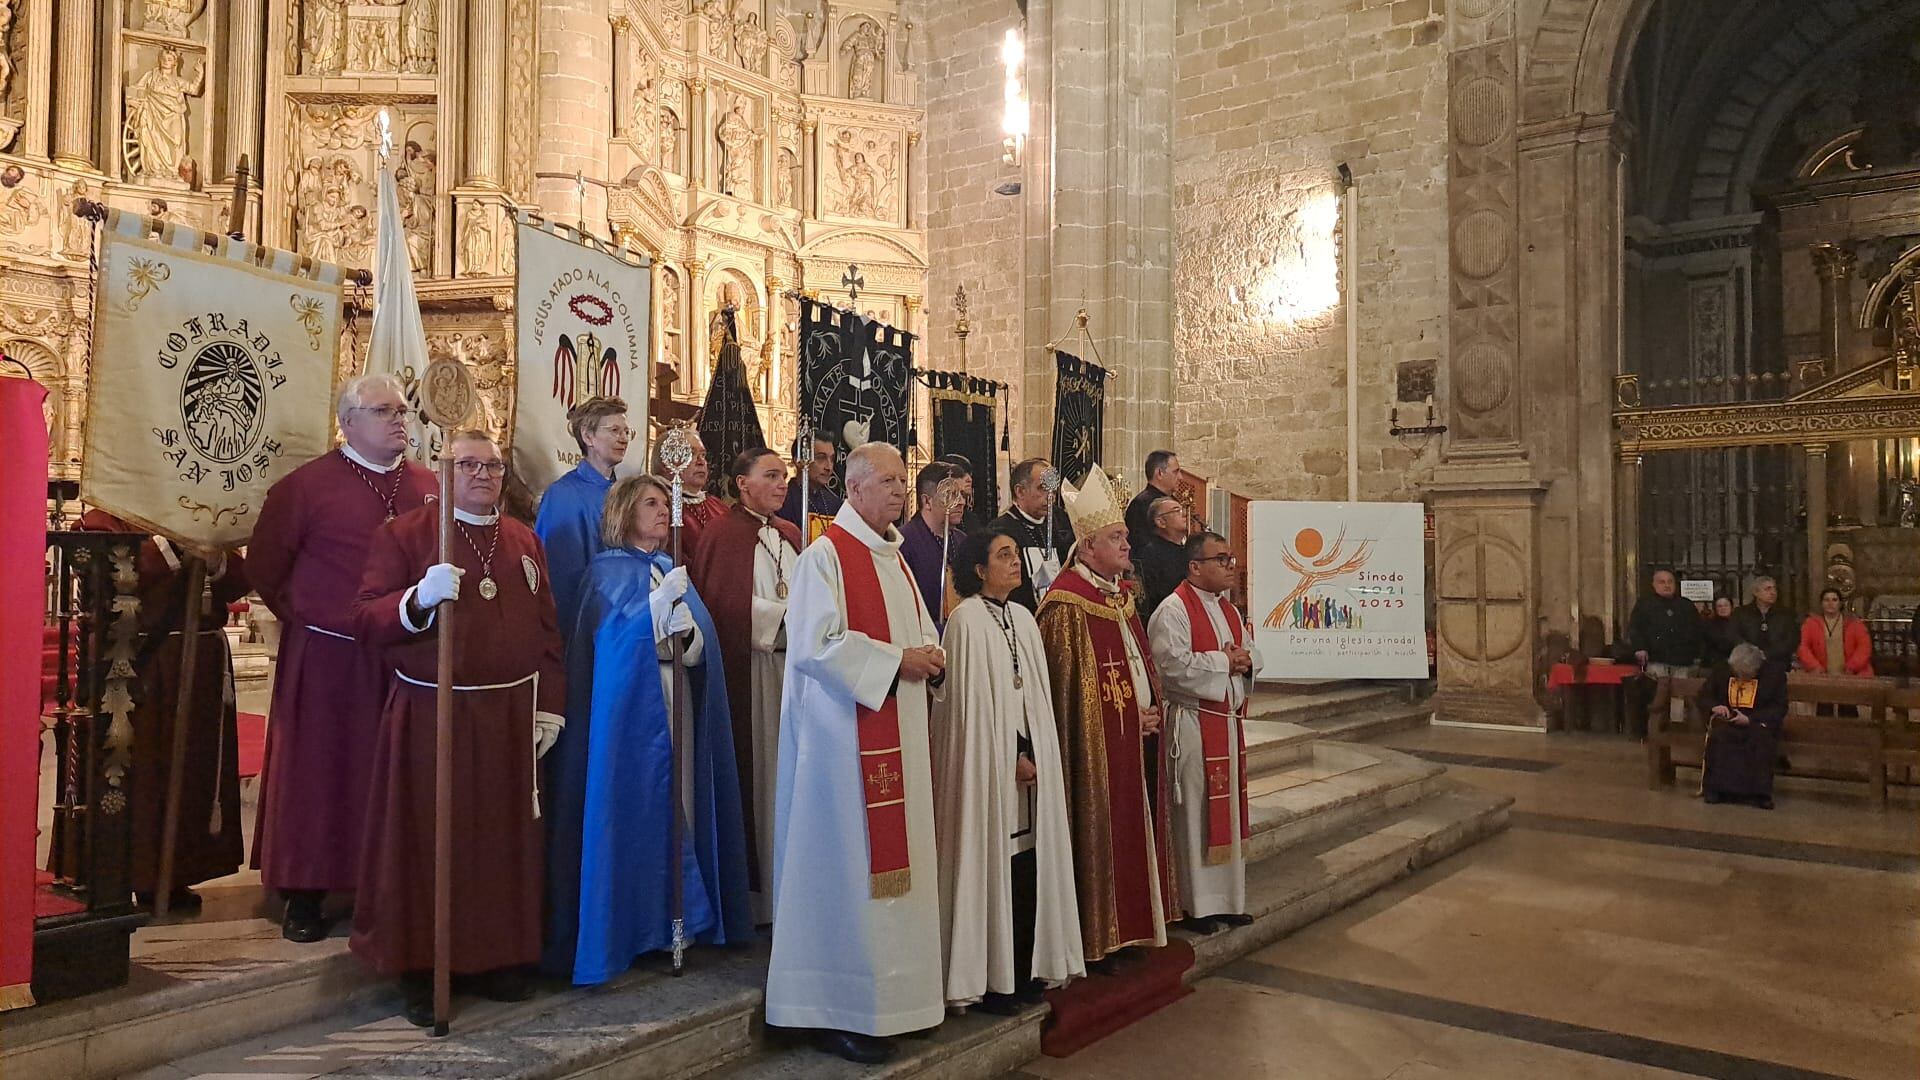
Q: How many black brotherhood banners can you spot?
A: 4